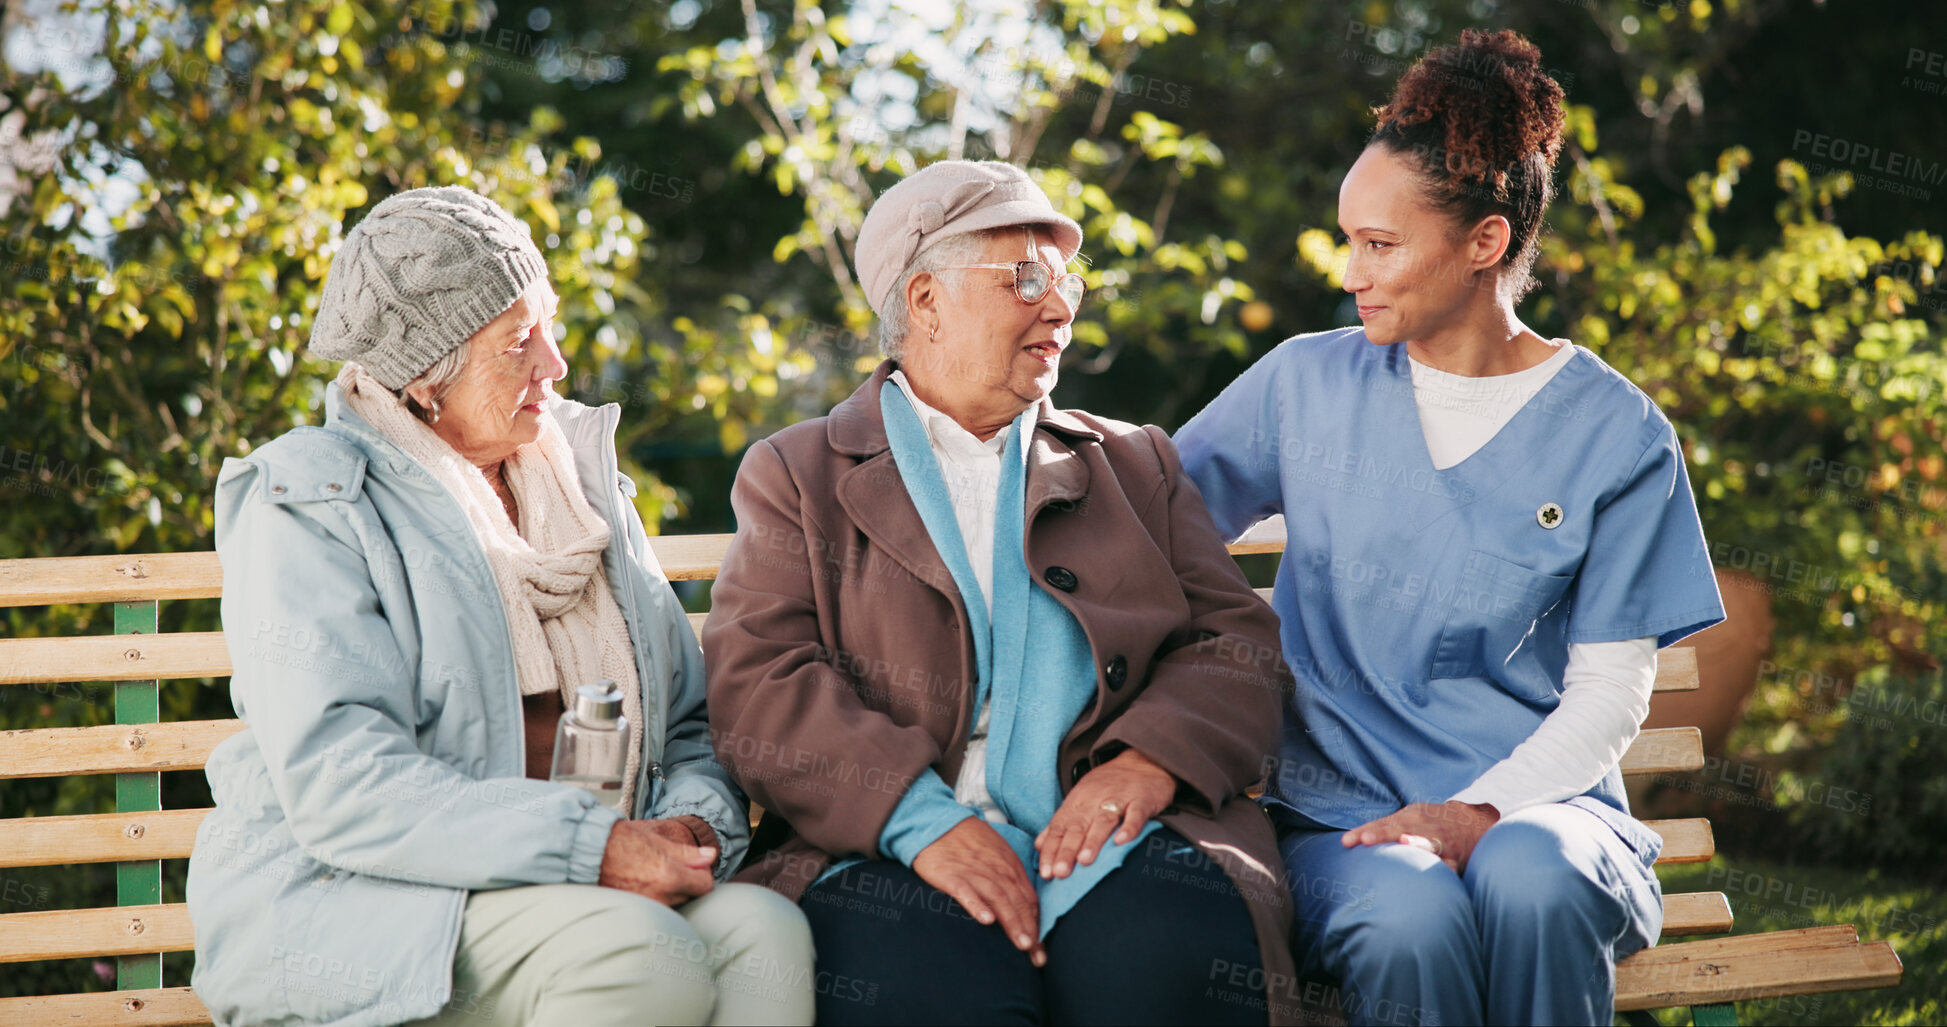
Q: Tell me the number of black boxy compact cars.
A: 0